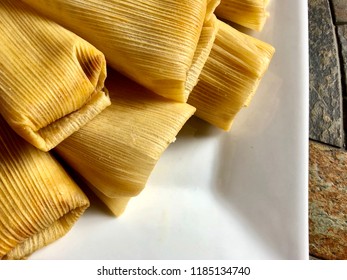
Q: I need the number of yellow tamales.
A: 6